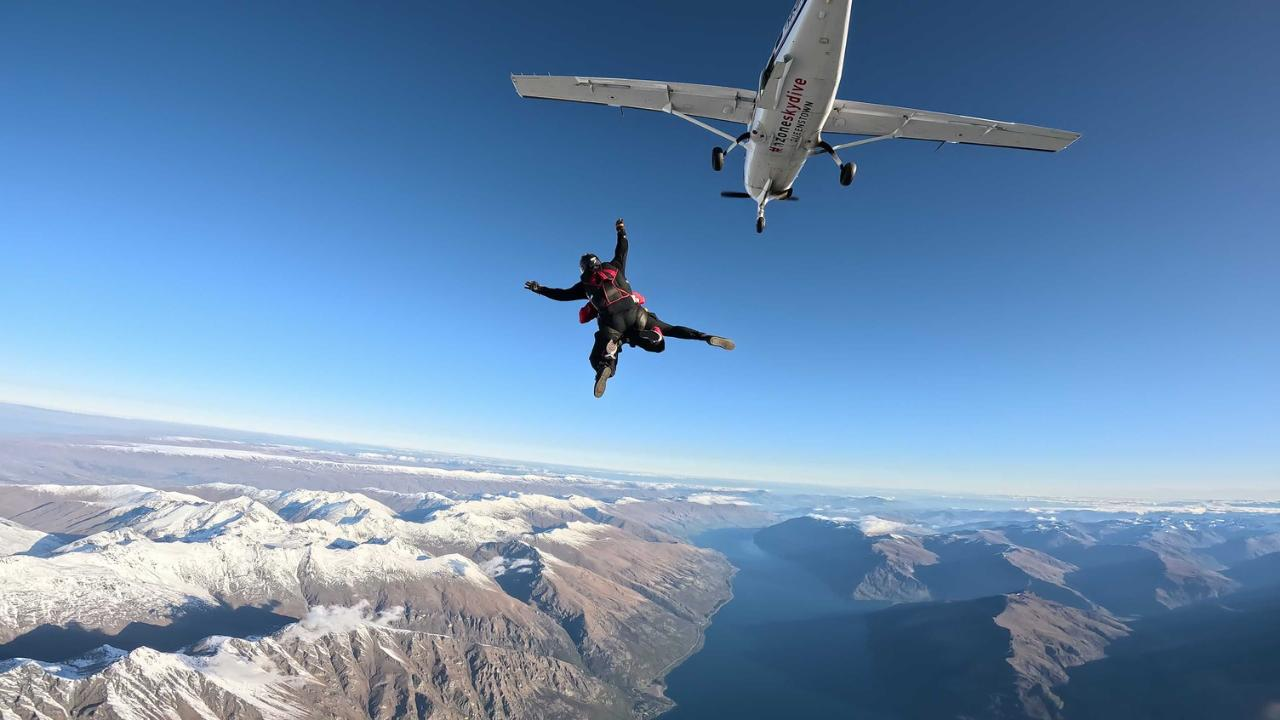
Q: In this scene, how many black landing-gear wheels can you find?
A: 3